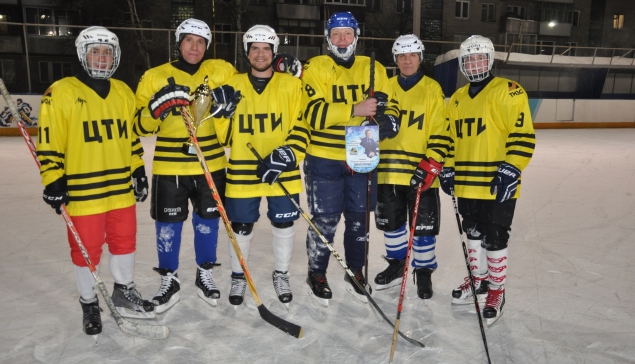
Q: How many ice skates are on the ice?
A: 12